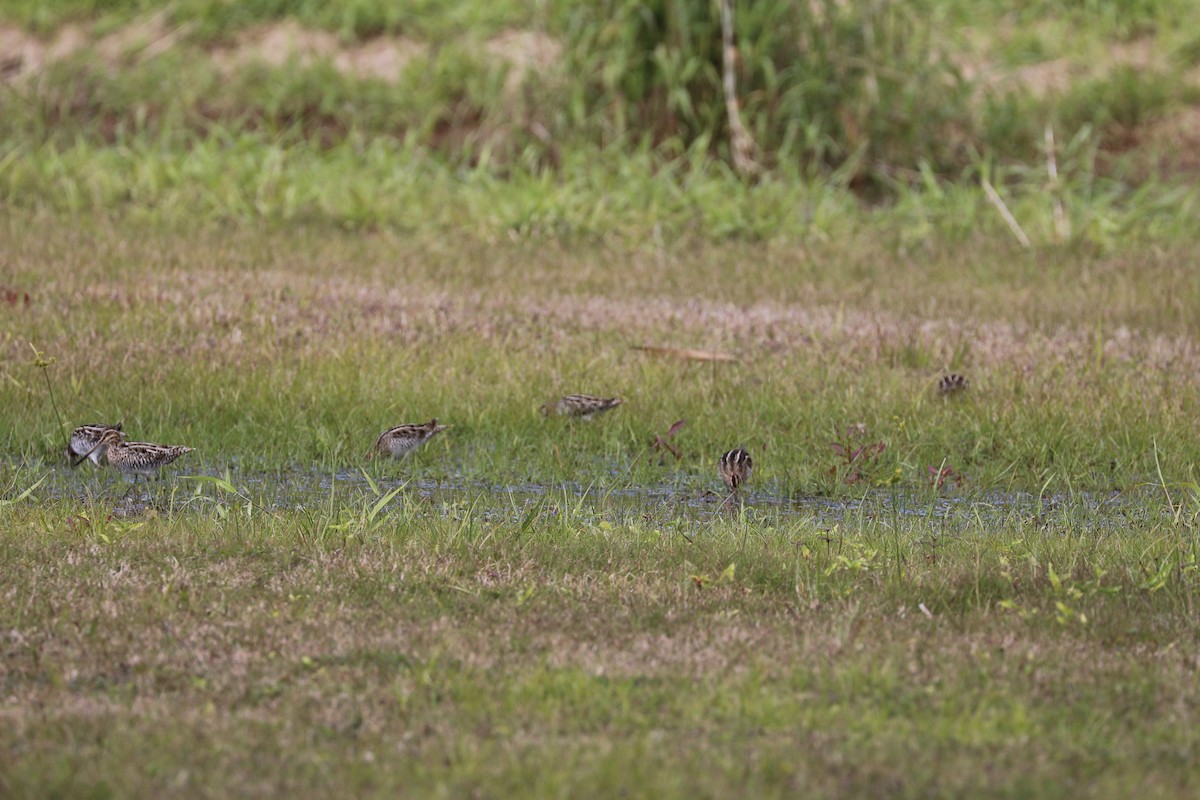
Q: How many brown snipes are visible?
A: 6